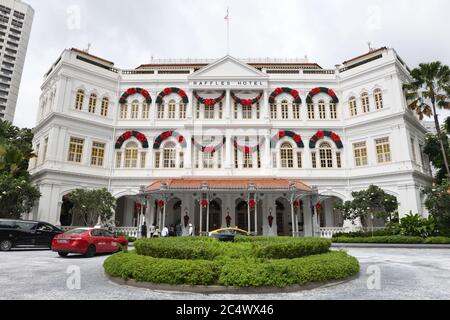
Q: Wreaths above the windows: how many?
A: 12